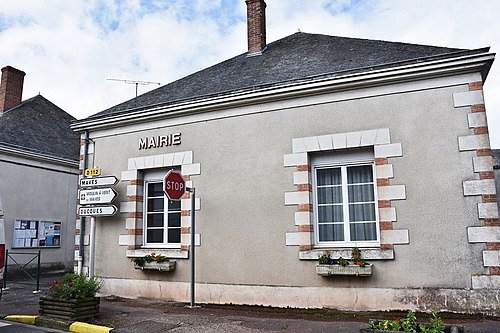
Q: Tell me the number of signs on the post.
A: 4